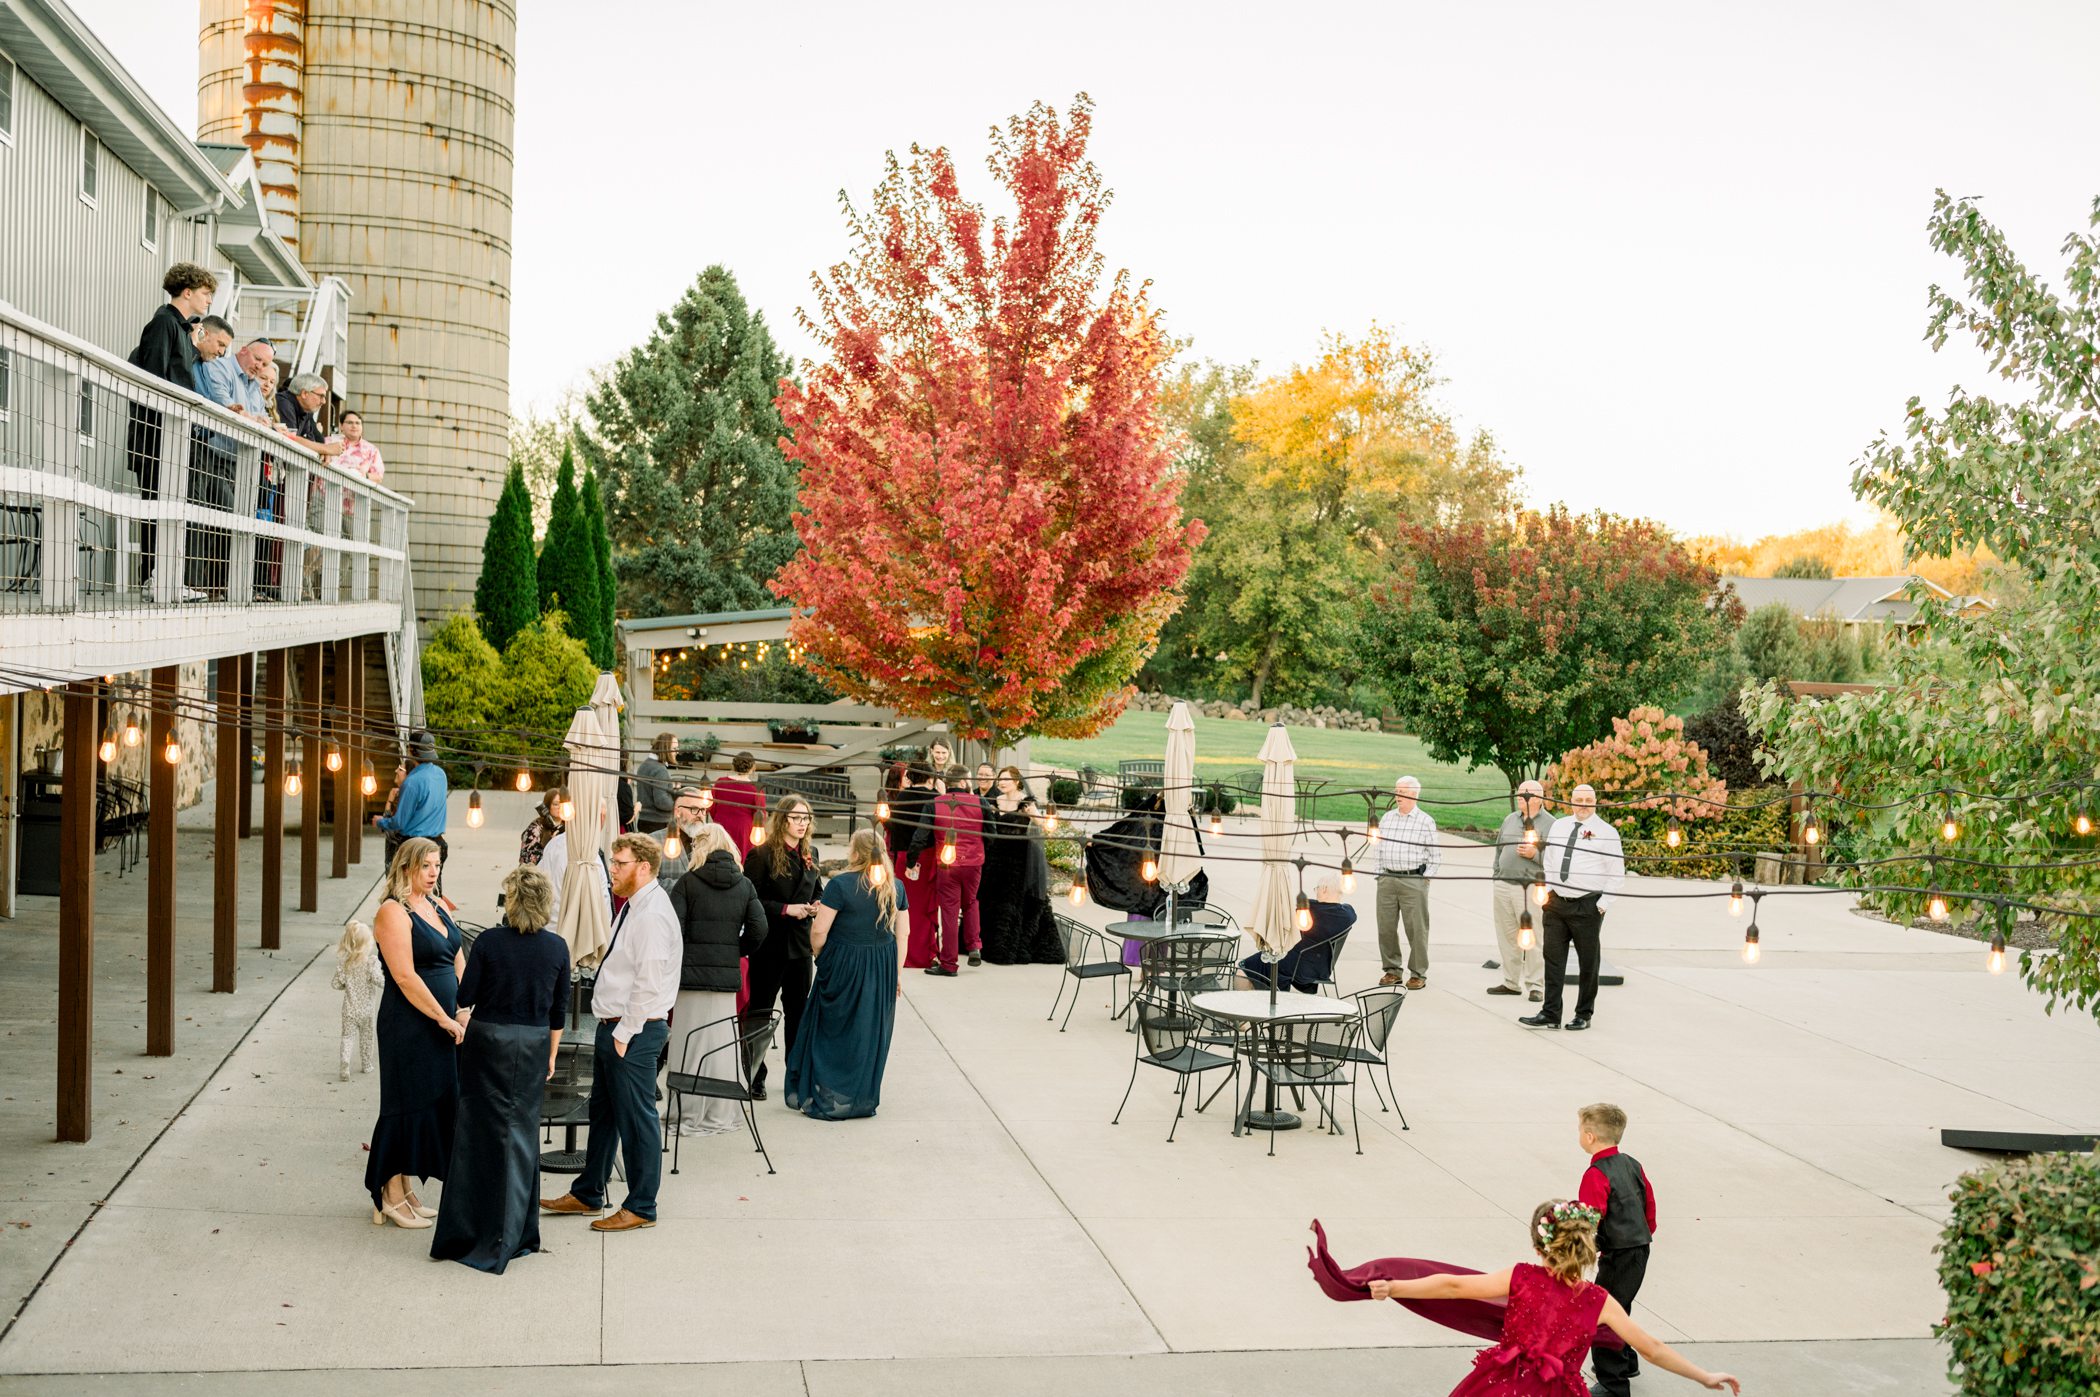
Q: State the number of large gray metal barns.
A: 1